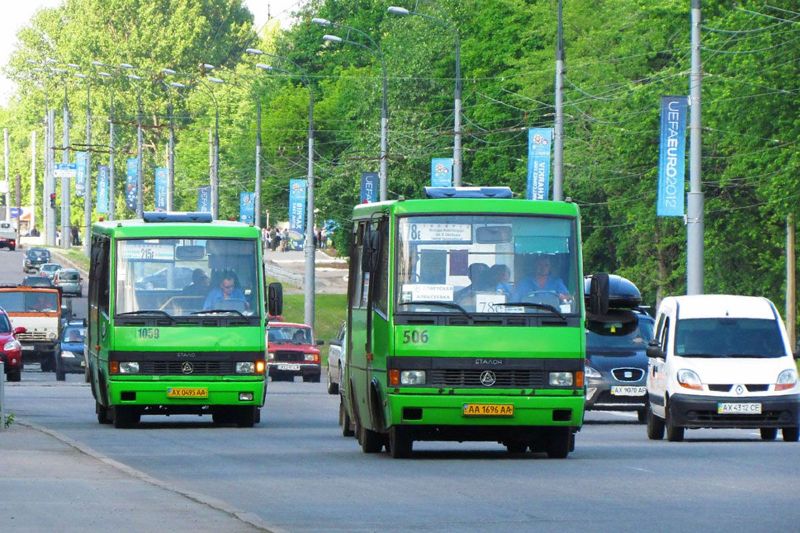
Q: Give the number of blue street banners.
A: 11